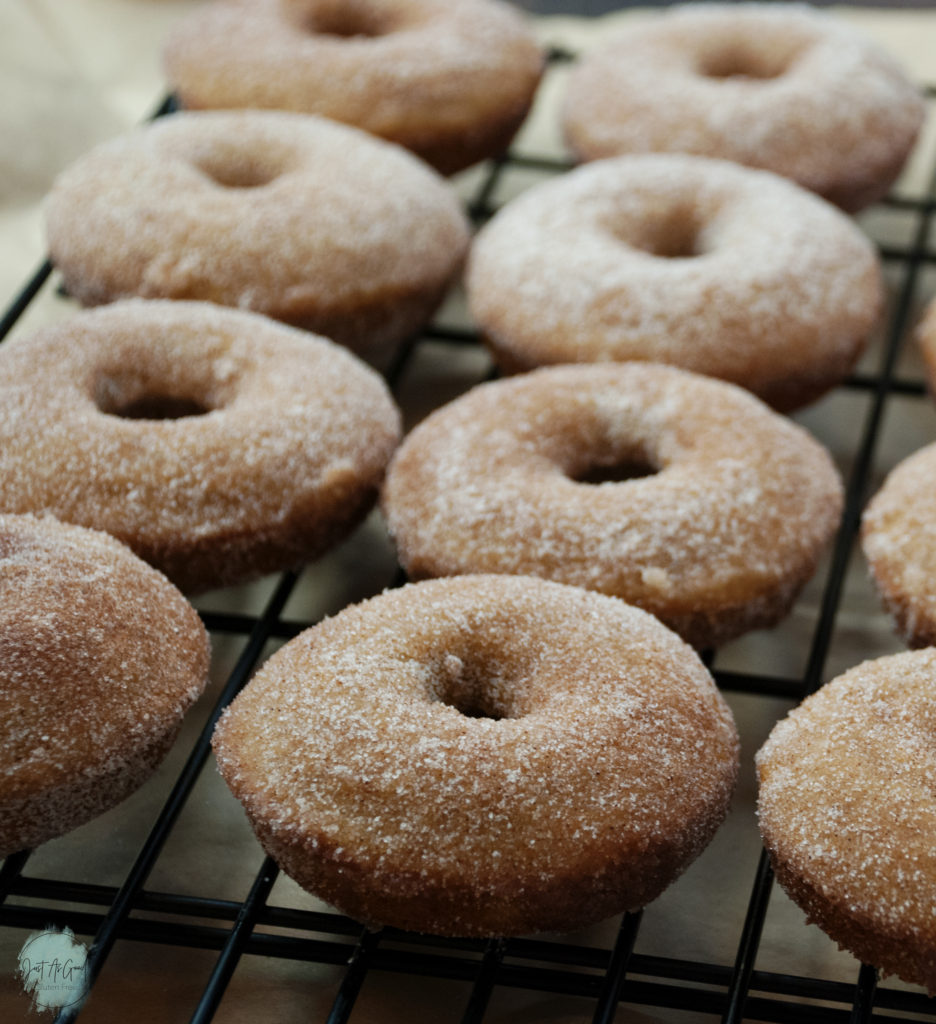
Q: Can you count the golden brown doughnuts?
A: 11